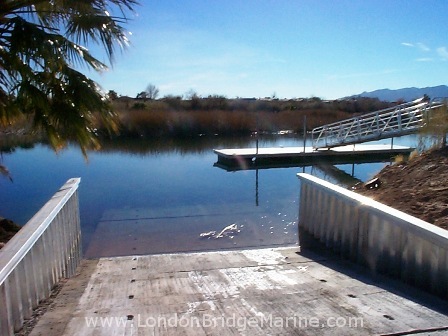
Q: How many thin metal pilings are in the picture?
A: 4